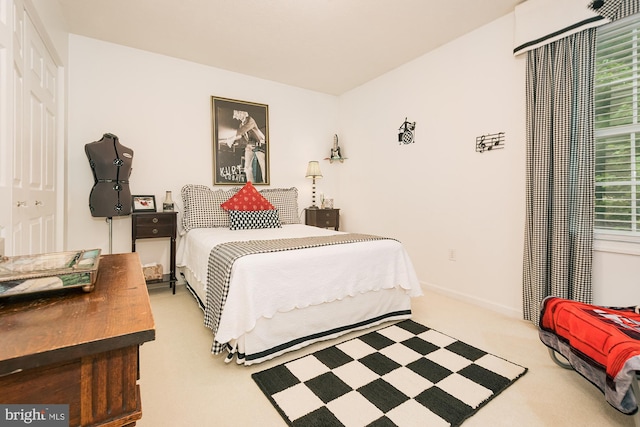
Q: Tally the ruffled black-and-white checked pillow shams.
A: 2